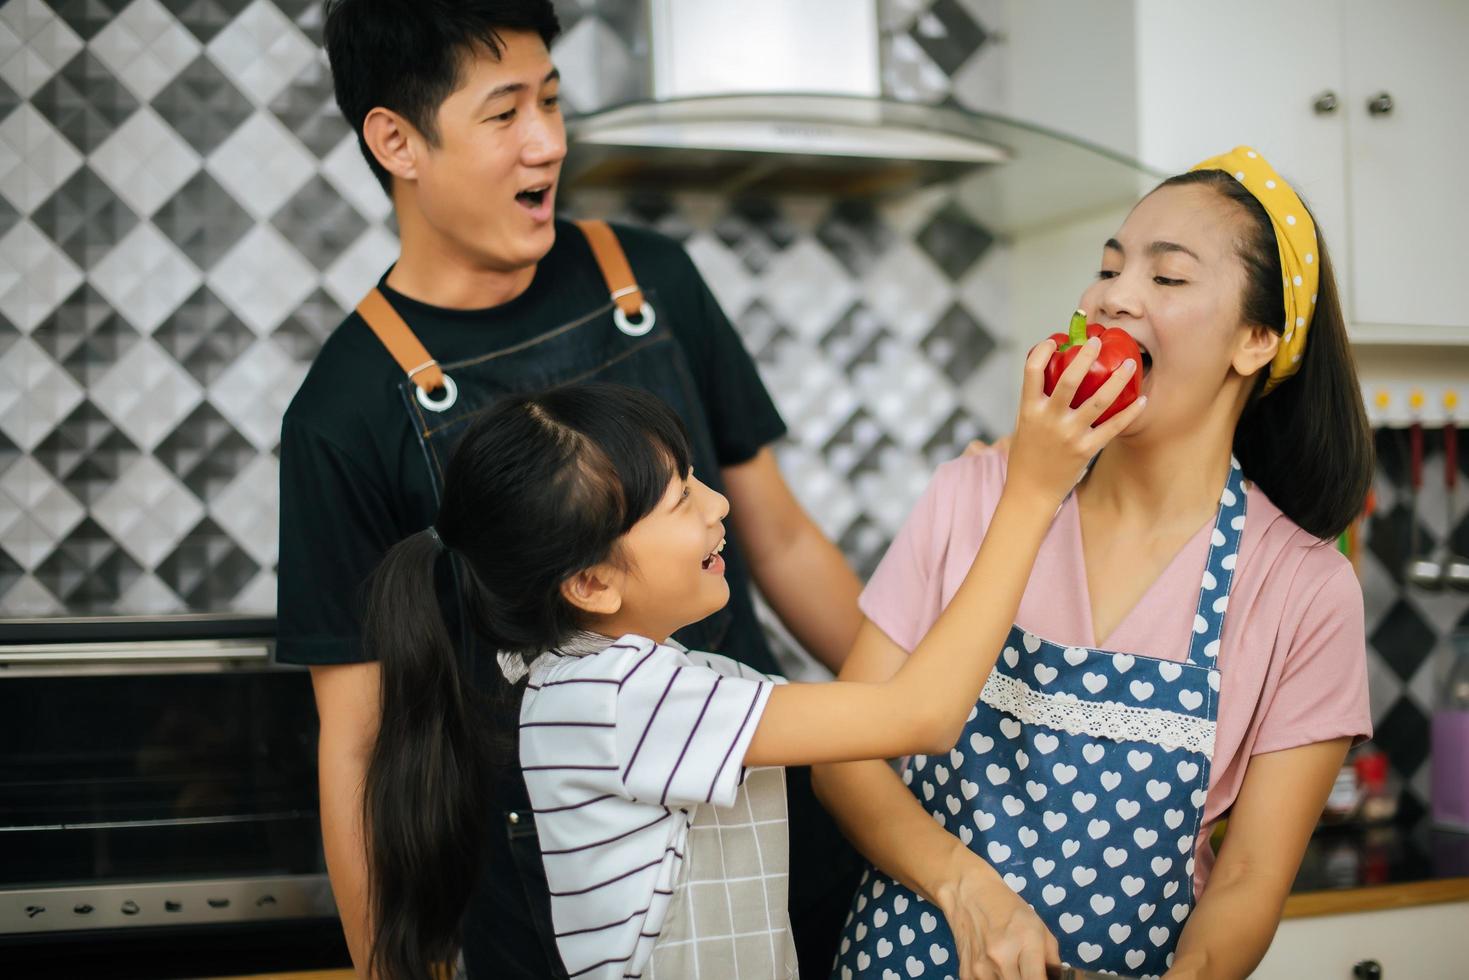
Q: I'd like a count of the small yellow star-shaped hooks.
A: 3